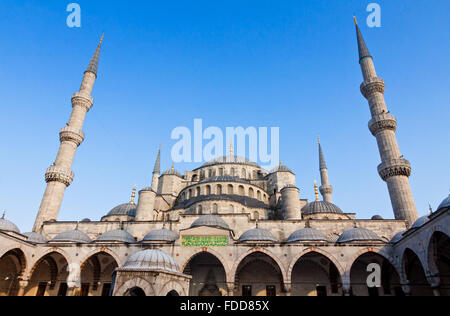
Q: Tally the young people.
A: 0